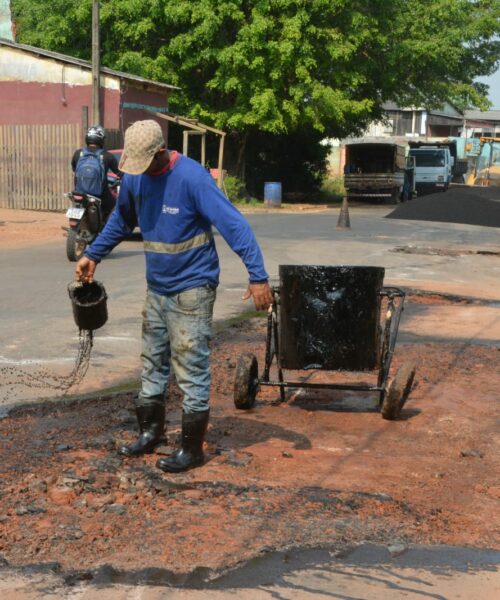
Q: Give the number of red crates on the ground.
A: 0